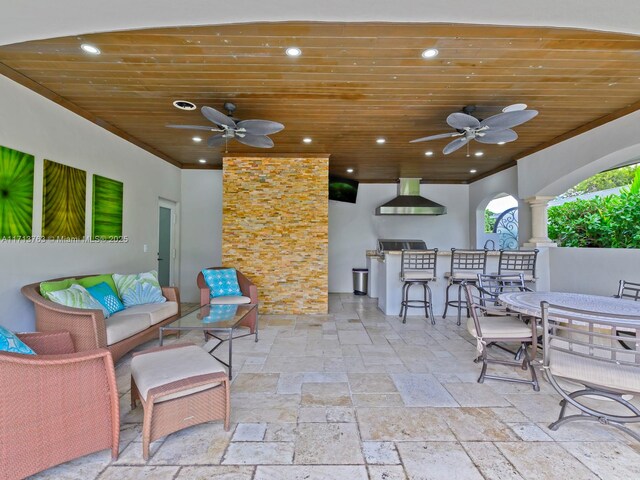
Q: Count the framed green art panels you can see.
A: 3